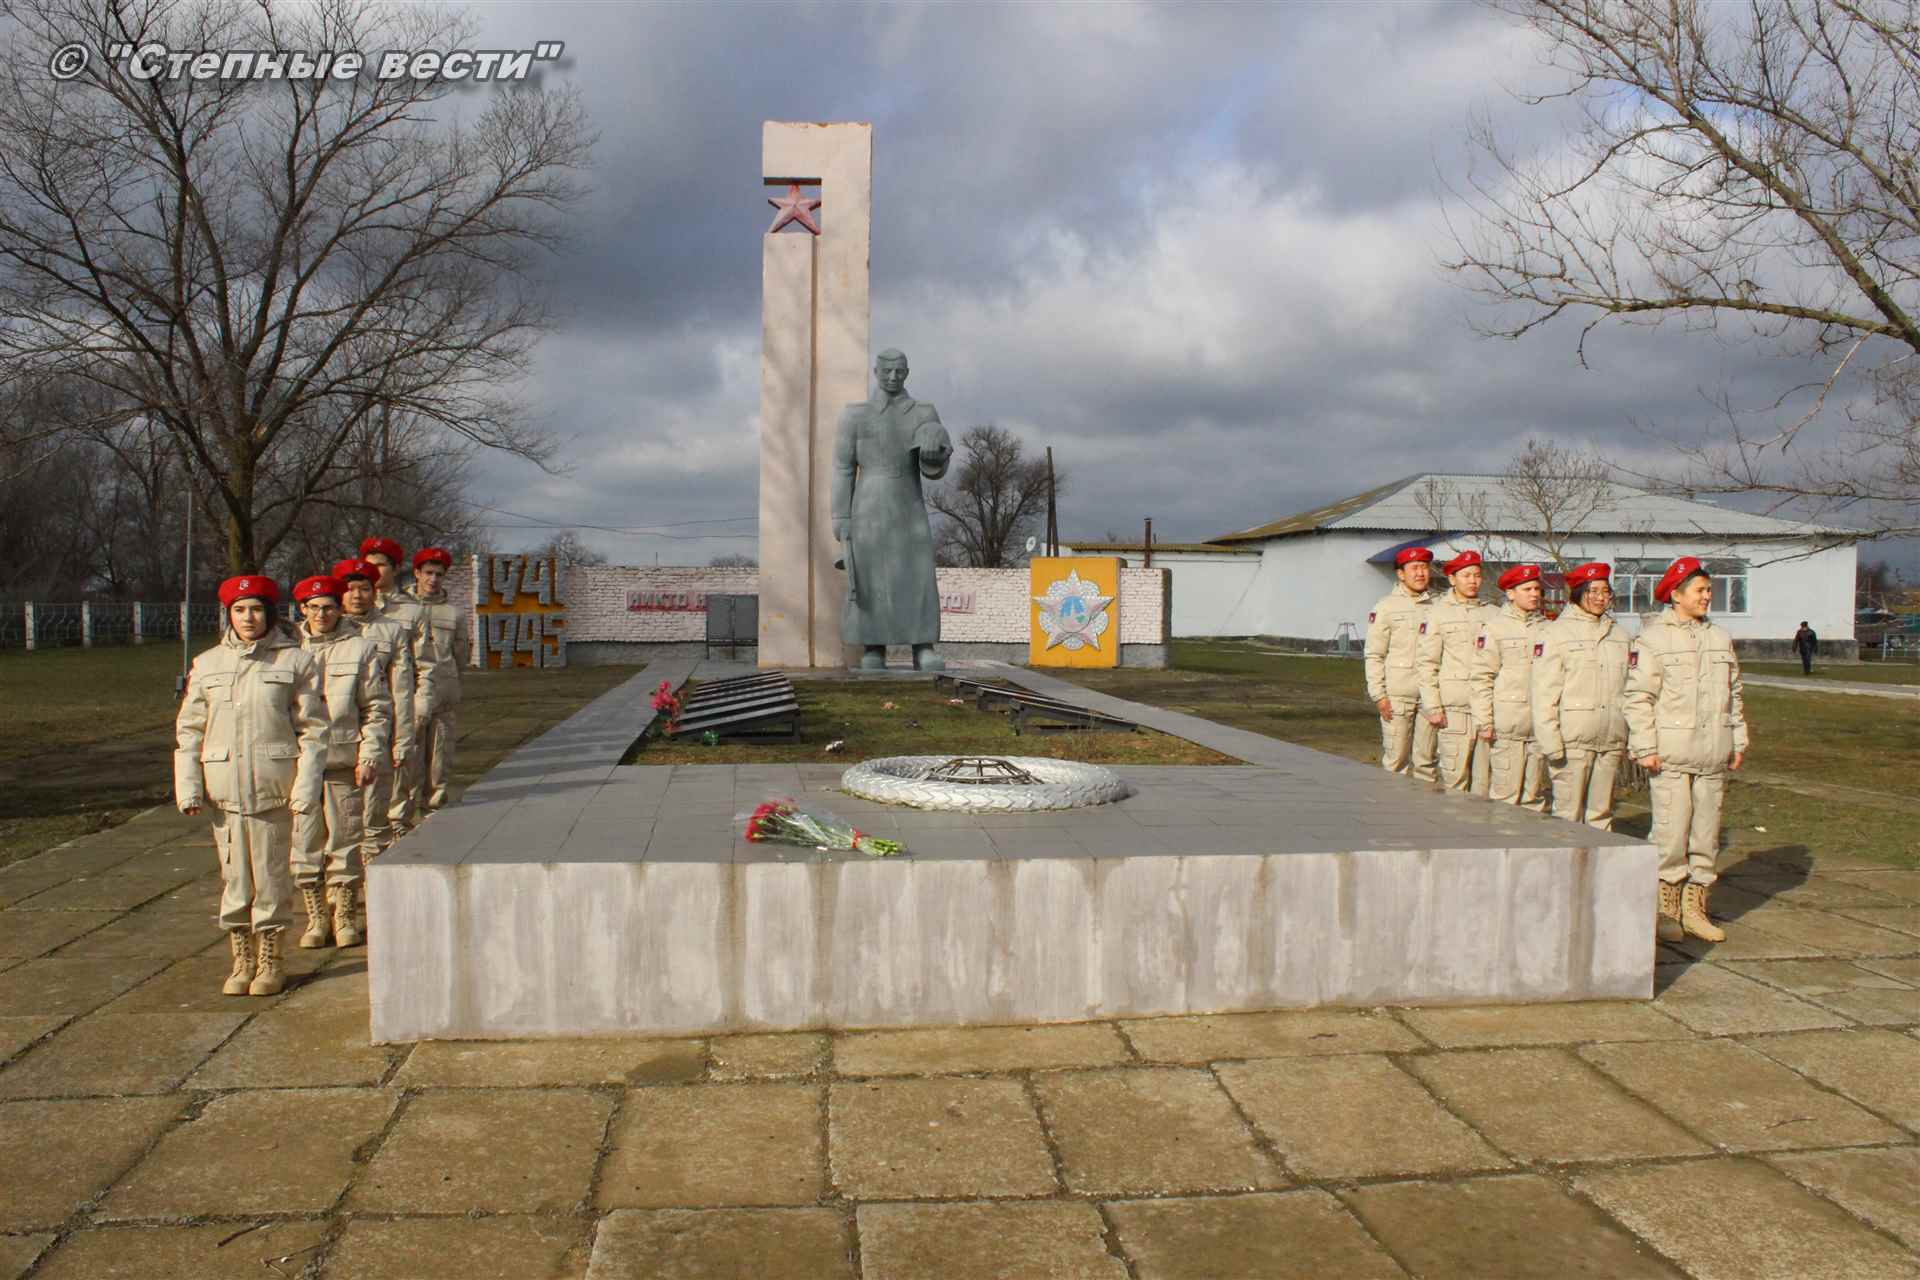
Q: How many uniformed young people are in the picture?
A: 10